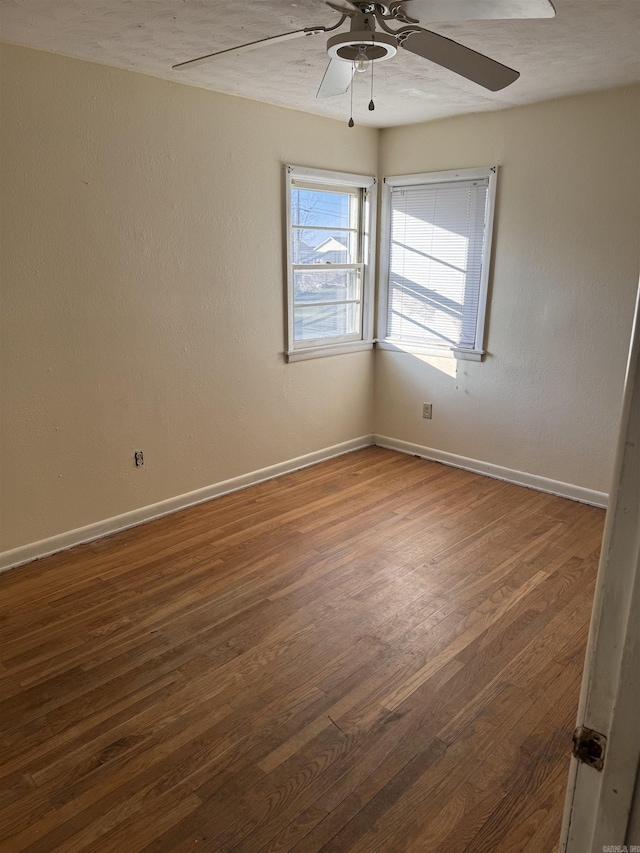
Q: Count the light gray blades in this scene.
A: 3